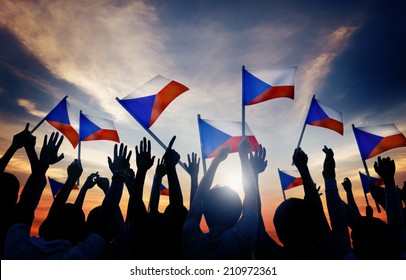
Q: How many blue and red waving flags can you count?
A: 11